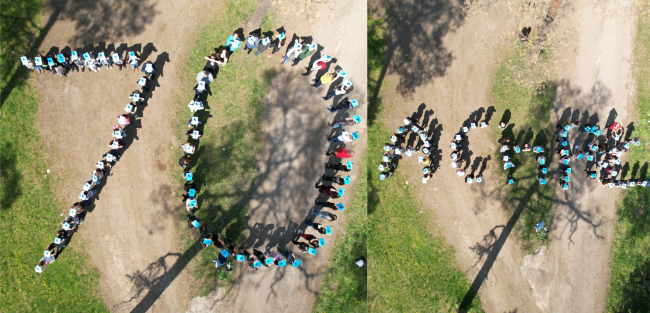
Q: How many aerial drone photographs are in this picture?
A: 2